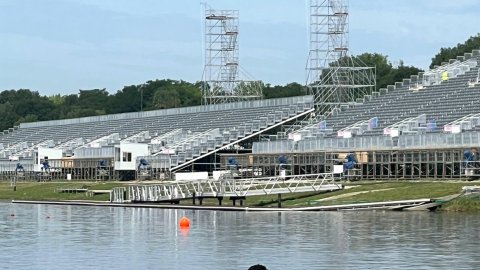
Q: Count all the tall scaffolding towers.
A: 2